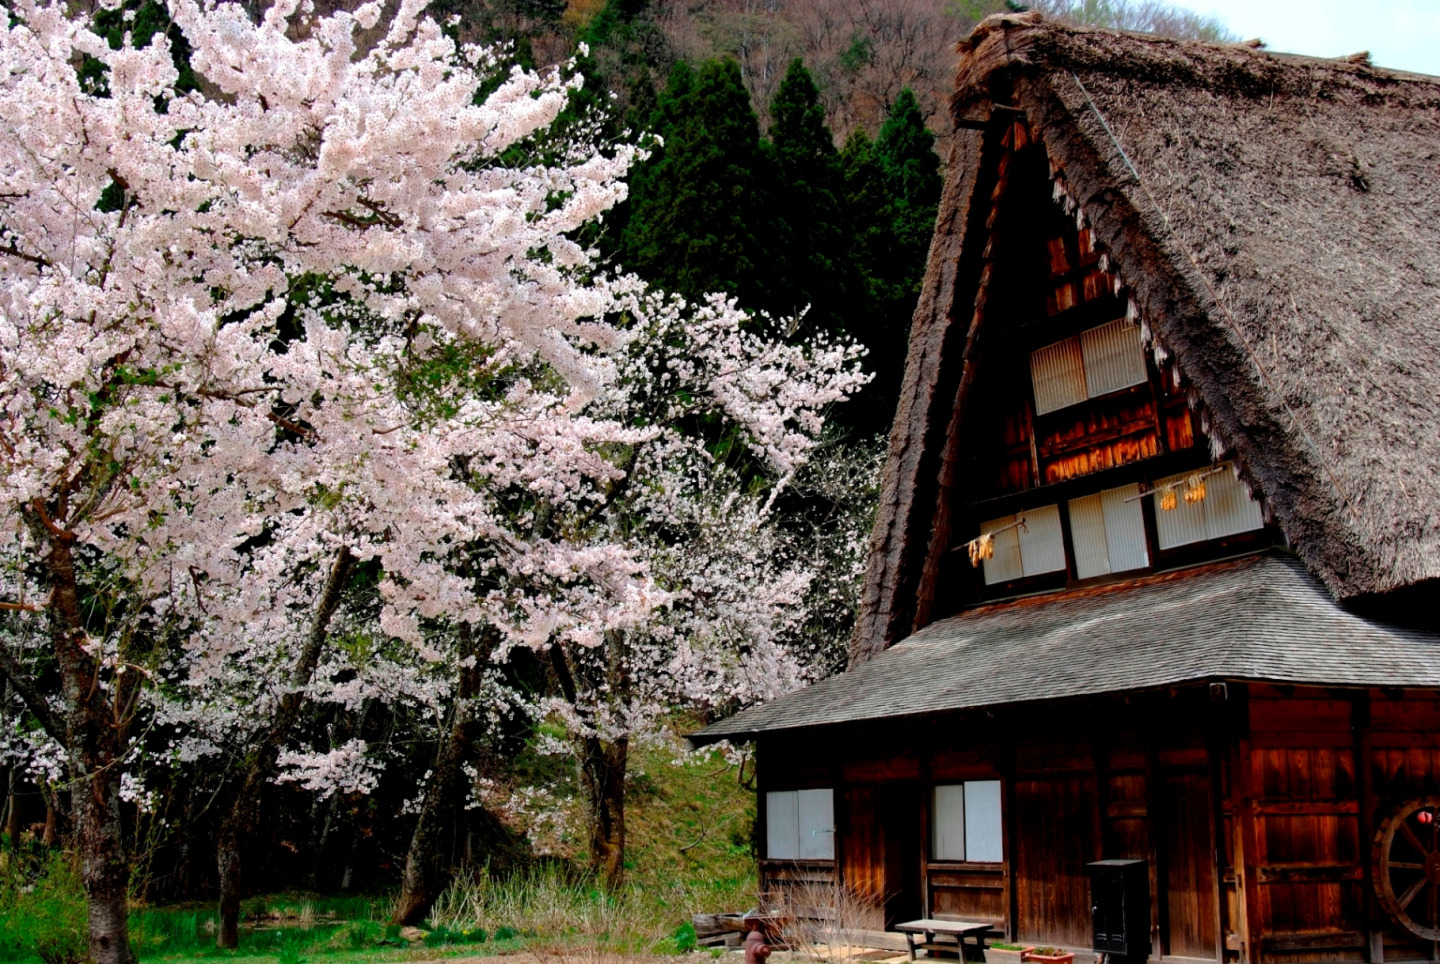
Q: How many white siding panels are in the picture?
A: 12